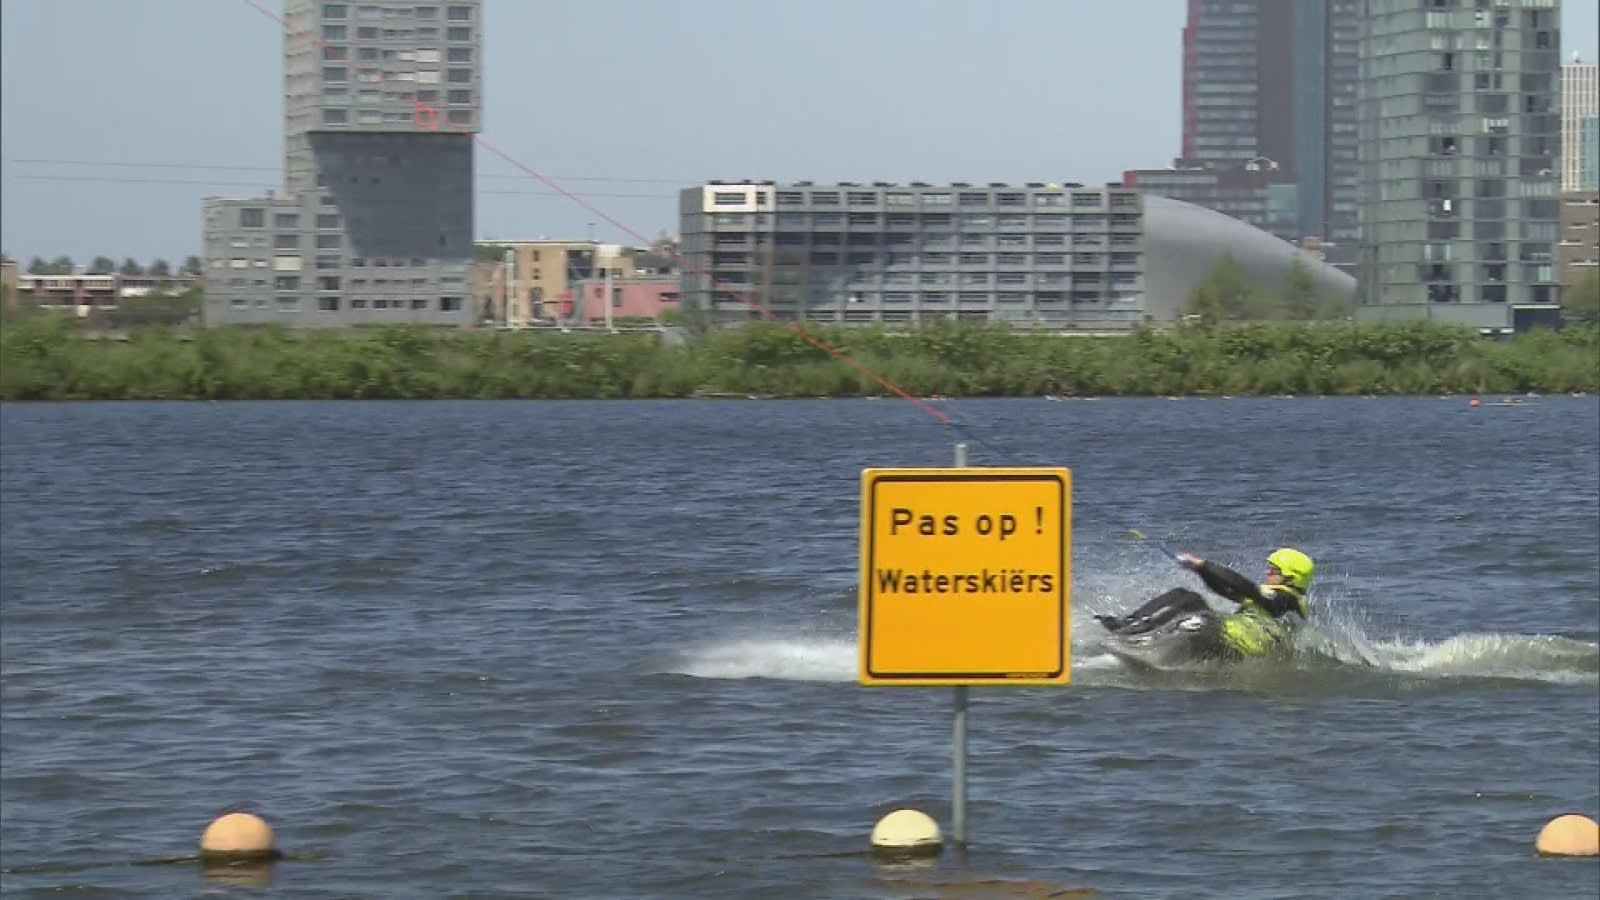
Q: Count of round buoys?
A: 3